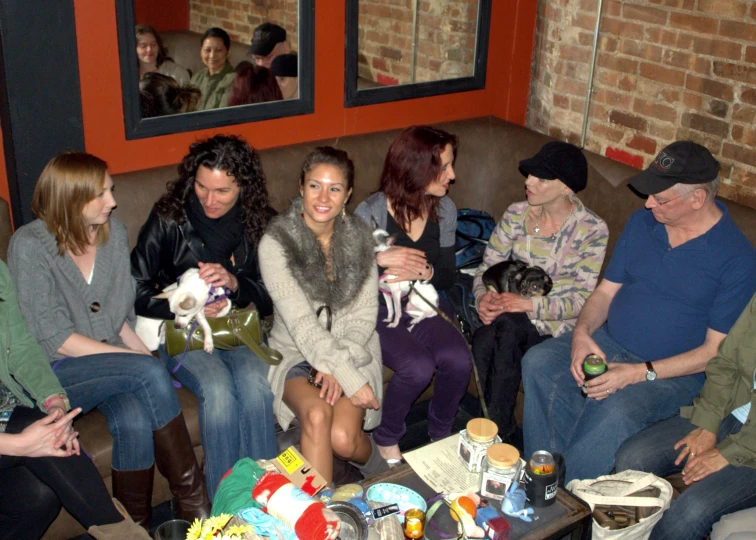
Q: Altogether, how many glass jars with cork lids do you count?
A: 2